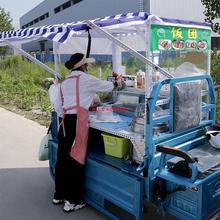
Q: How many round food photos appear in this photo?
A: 4